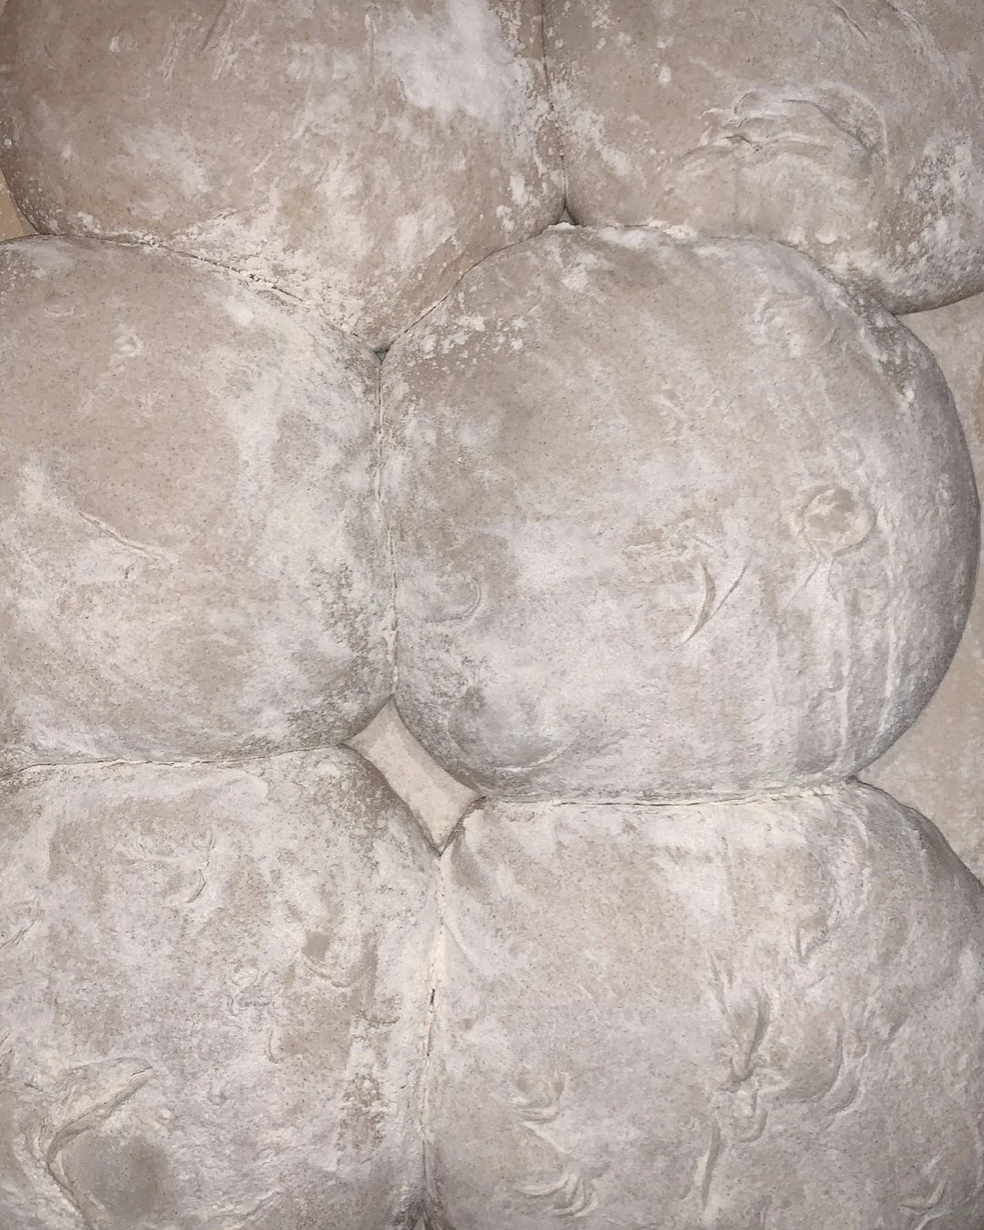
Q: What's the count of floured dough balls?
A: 6